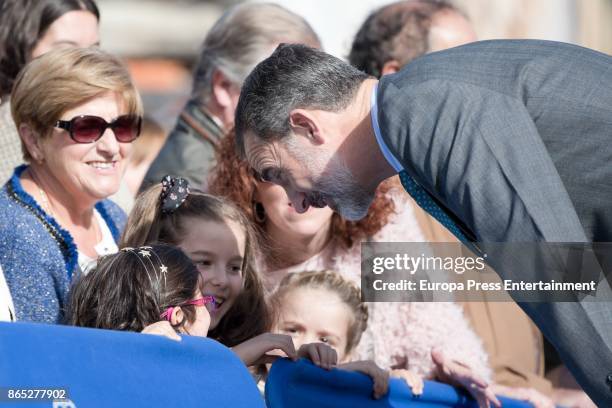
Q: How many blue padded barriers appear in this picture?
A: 2